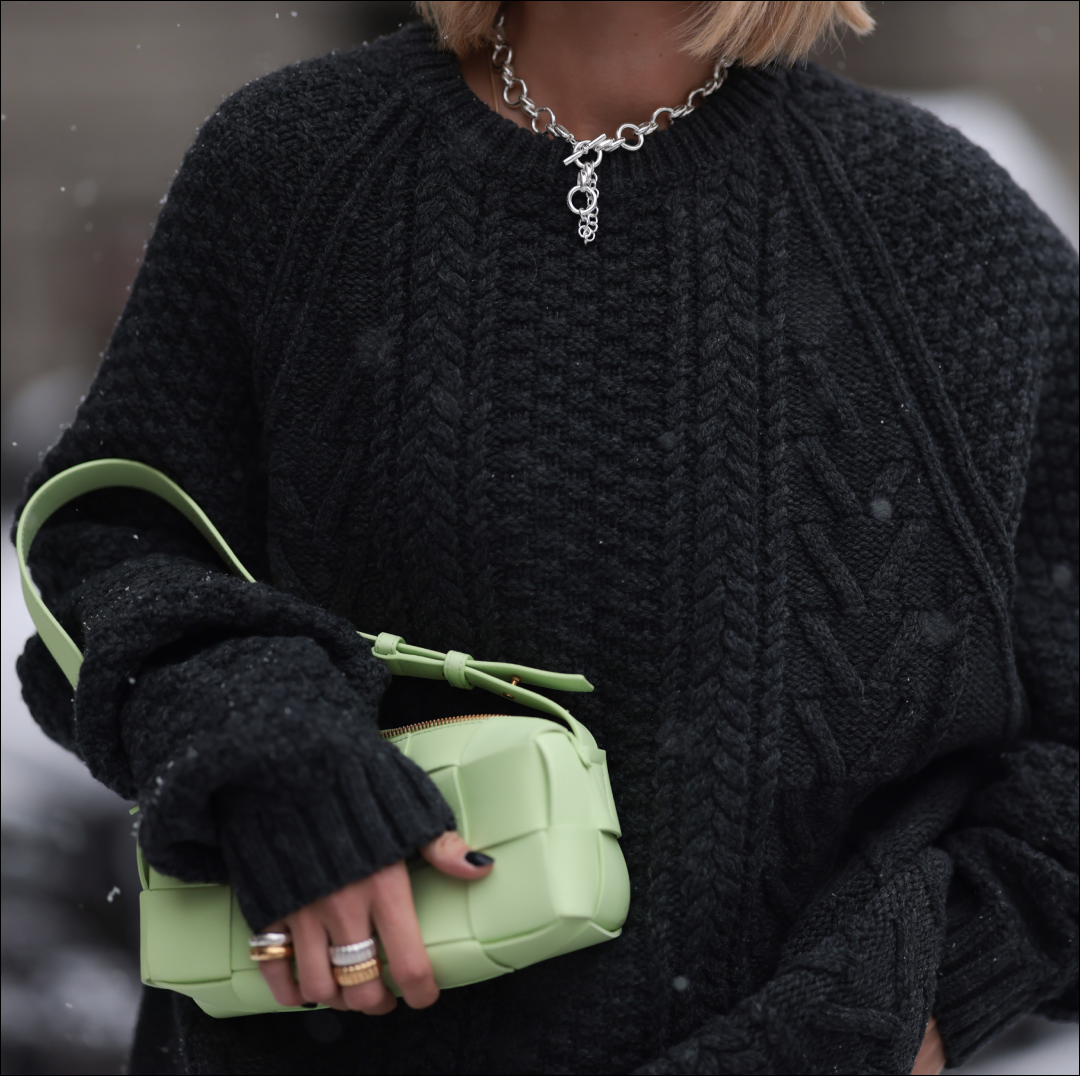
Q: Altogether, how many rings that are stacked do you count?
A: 4